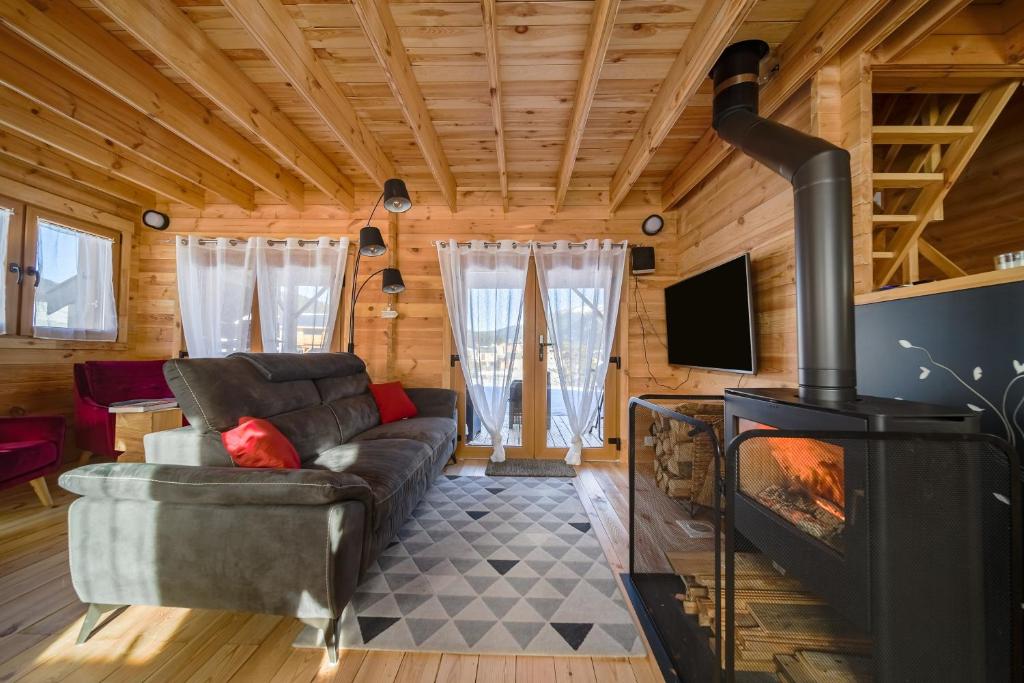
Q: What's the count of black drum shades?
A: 3